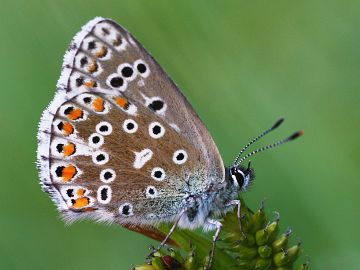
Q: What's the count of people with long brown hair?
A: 0